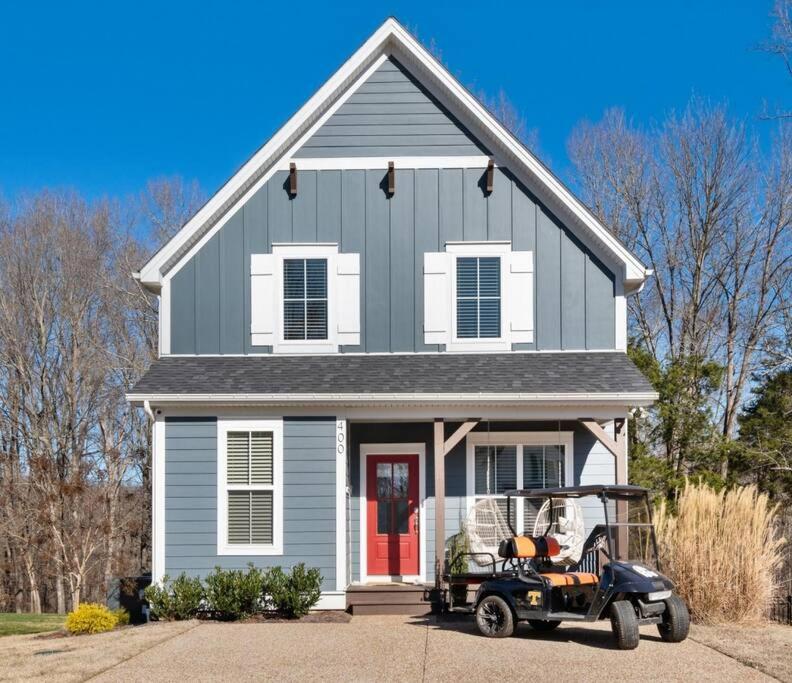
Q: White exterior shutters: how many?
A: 4